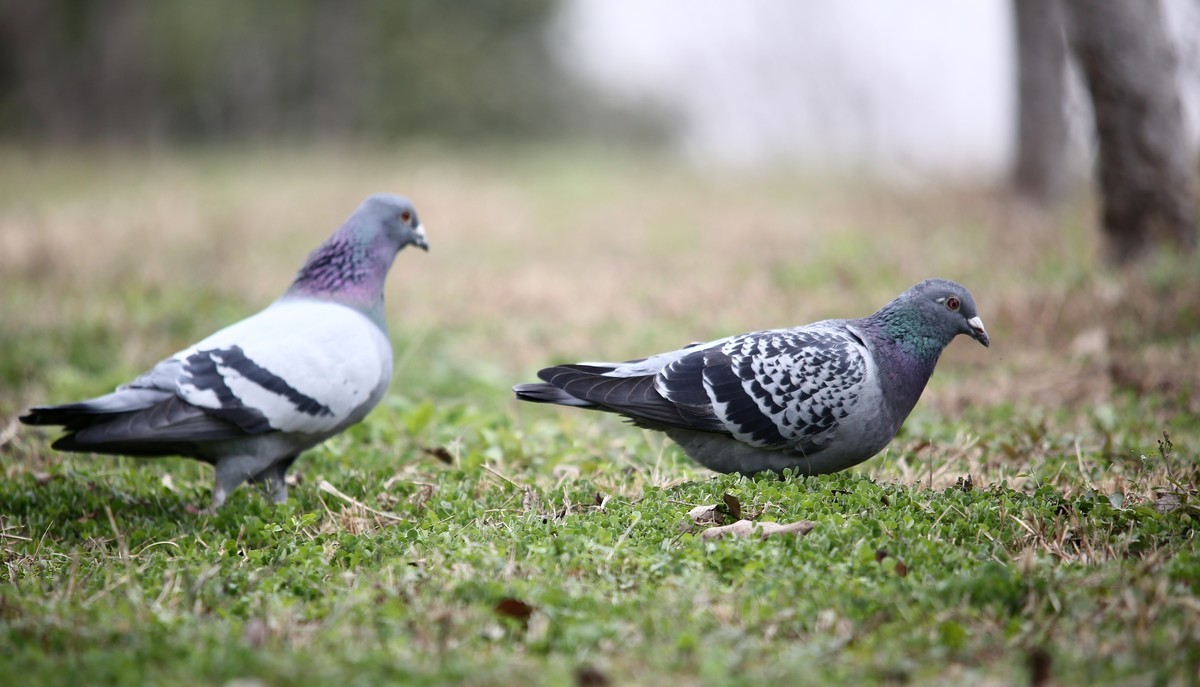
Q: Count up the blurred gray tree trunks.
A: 2